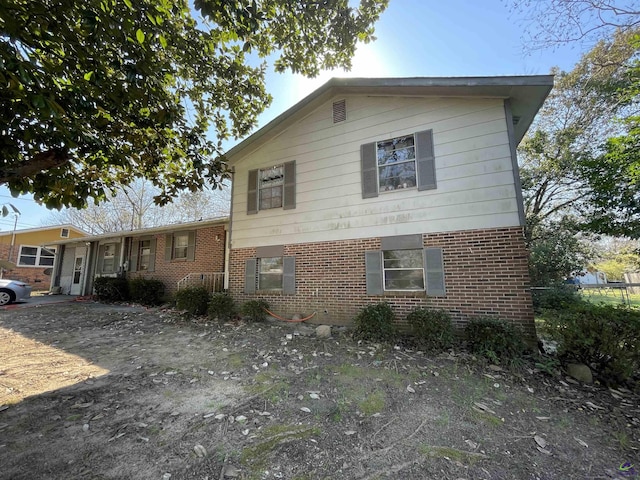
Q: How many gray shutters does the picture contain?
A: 14